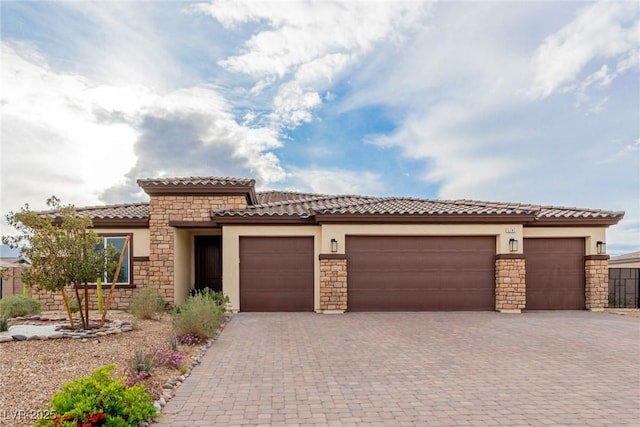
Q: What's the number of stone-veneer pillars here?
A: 3